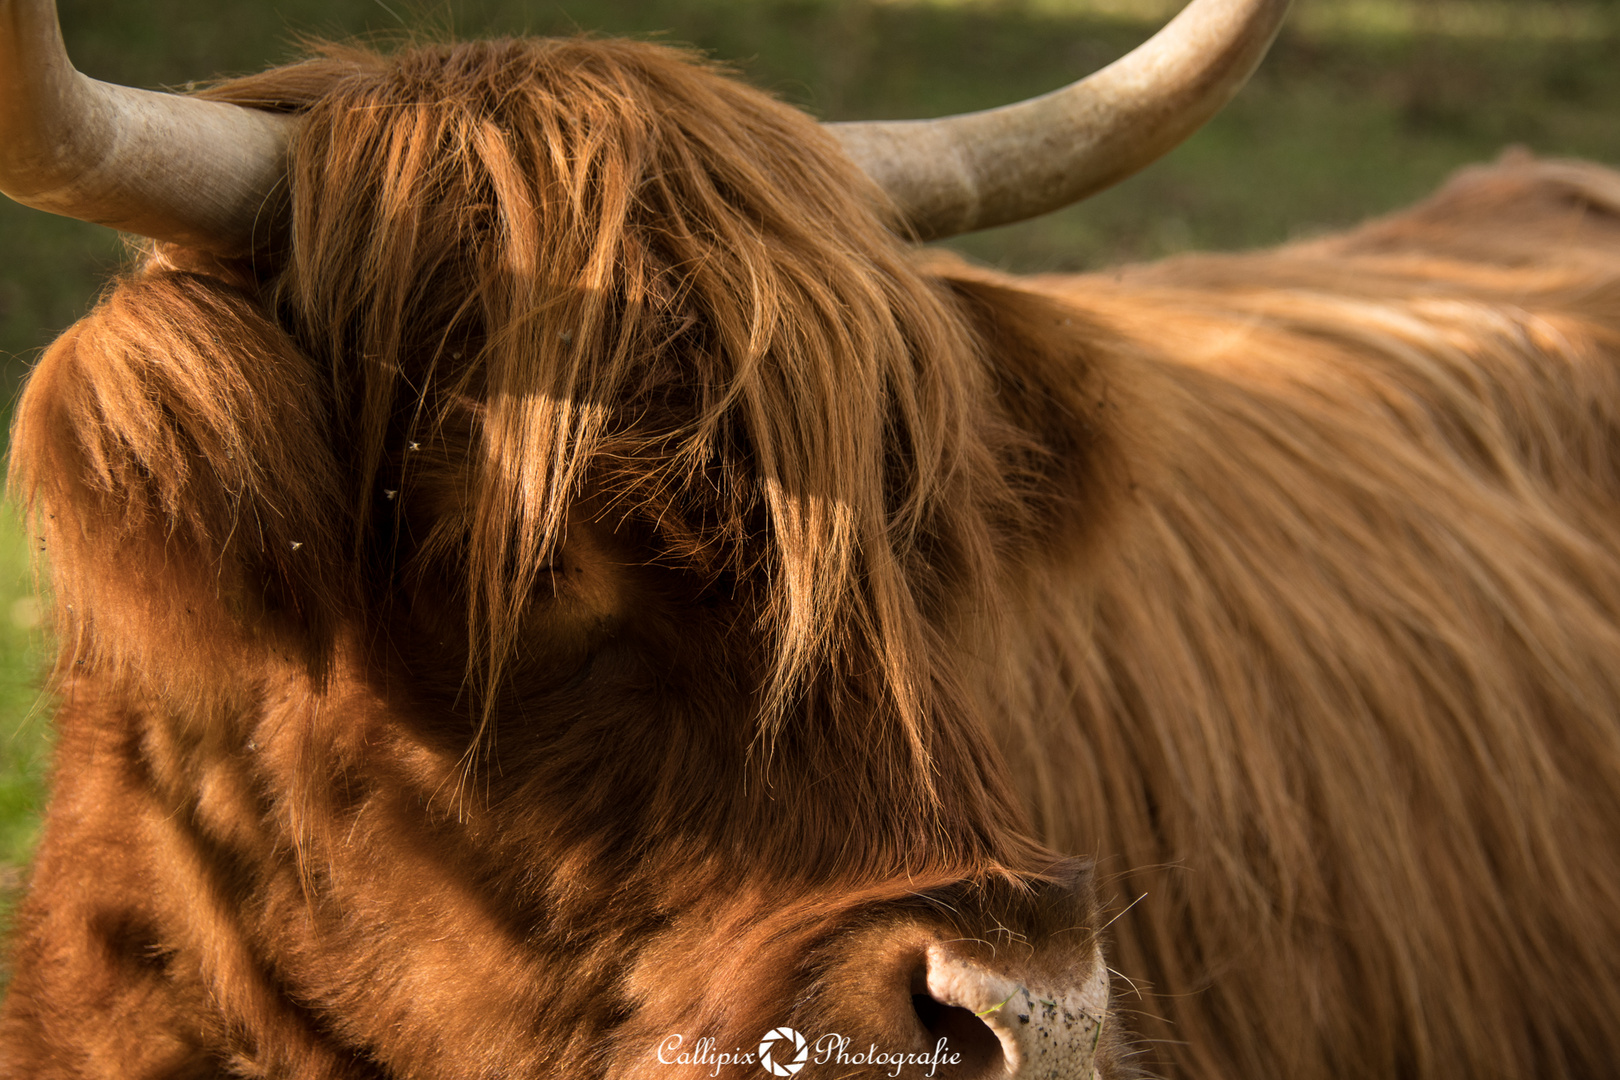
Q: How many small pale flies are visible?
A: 3